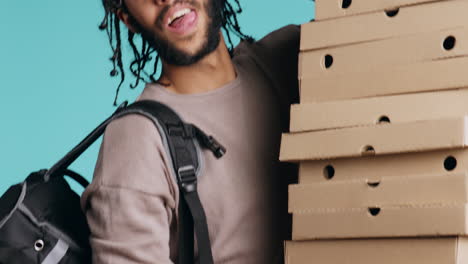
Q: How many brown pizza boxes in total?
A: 10